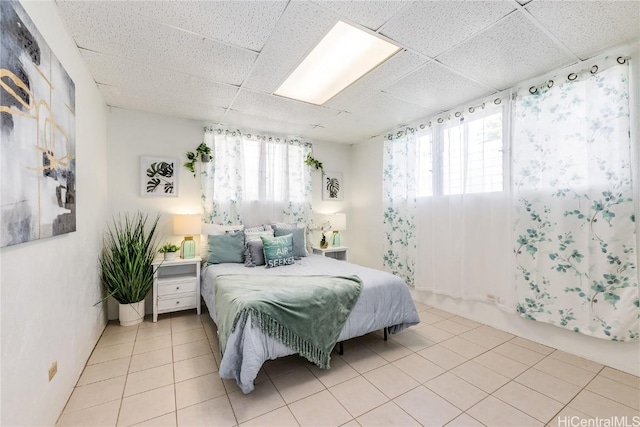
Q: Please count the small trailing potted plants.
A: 2